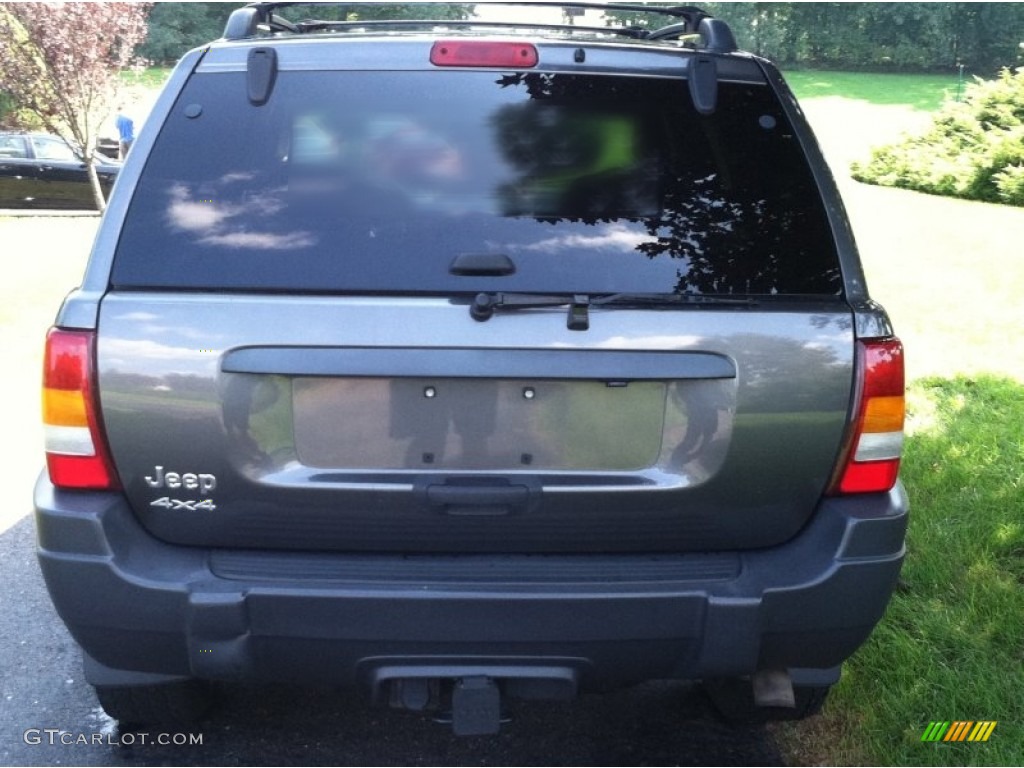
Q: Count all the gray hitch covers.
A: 1